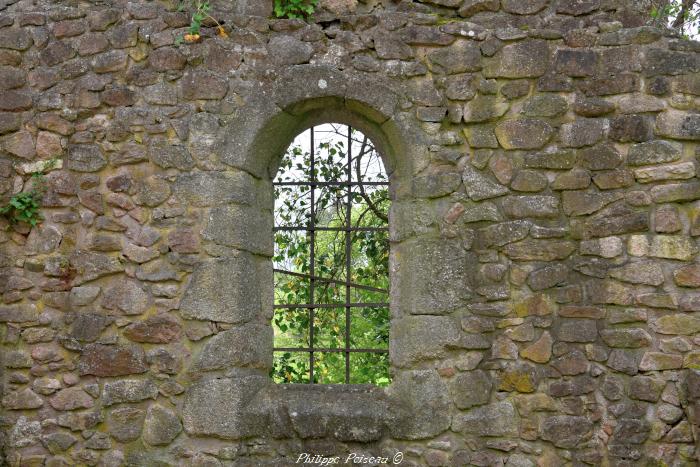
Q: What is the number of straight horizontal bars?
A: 4